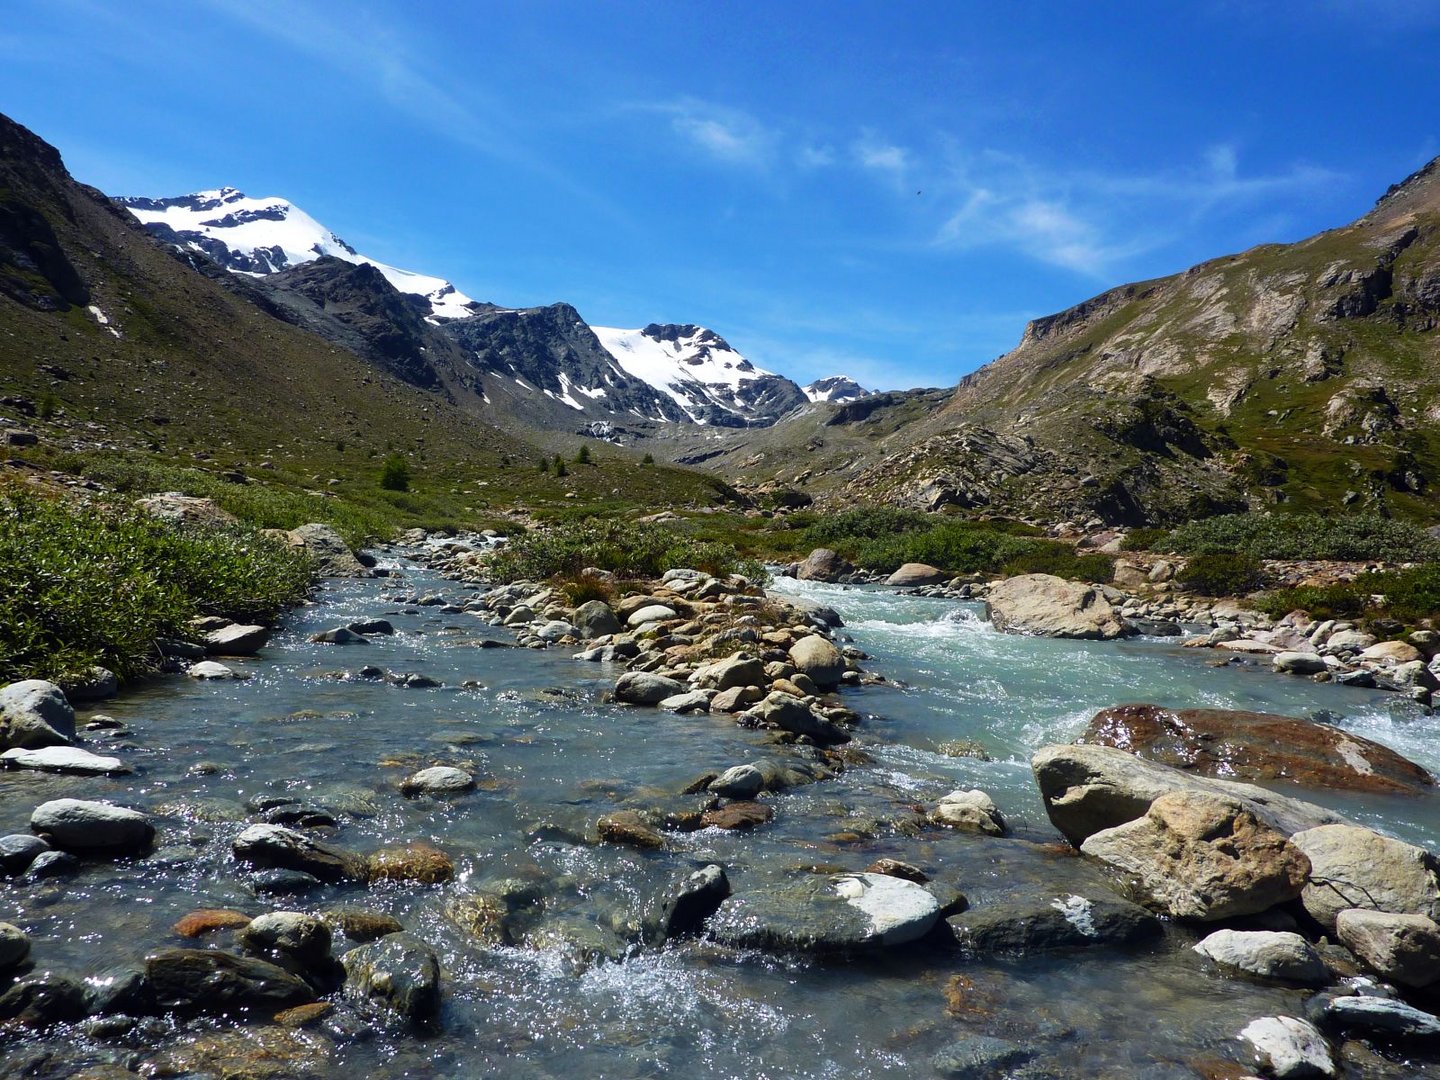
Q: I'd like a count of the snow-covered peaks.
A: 3